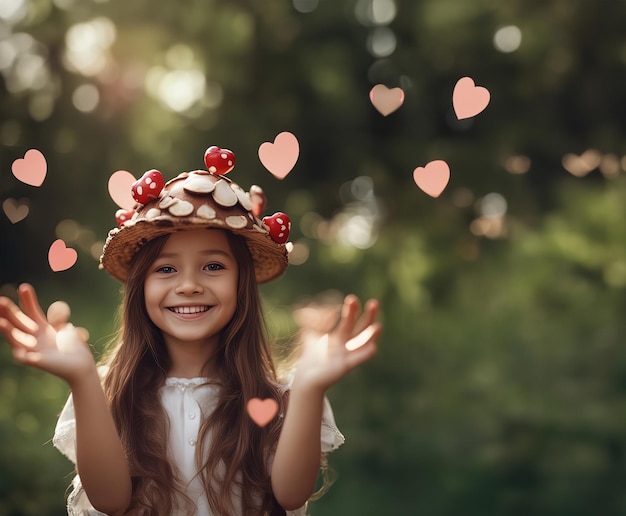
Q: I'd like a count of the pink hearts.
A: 8